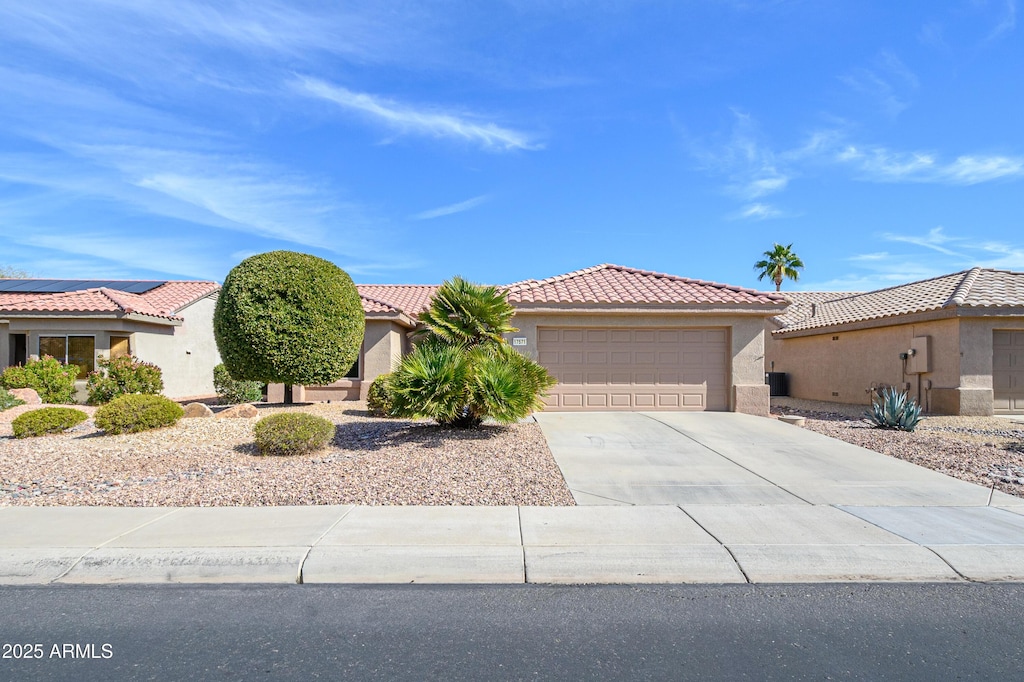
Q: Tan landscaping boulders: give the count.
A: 3